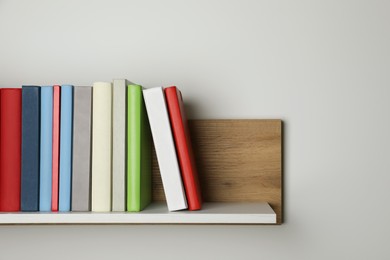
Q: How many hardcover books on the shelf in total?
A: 11